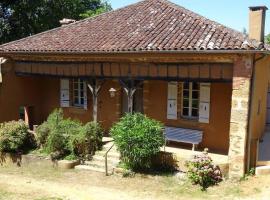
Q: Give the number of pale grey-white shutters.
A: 4